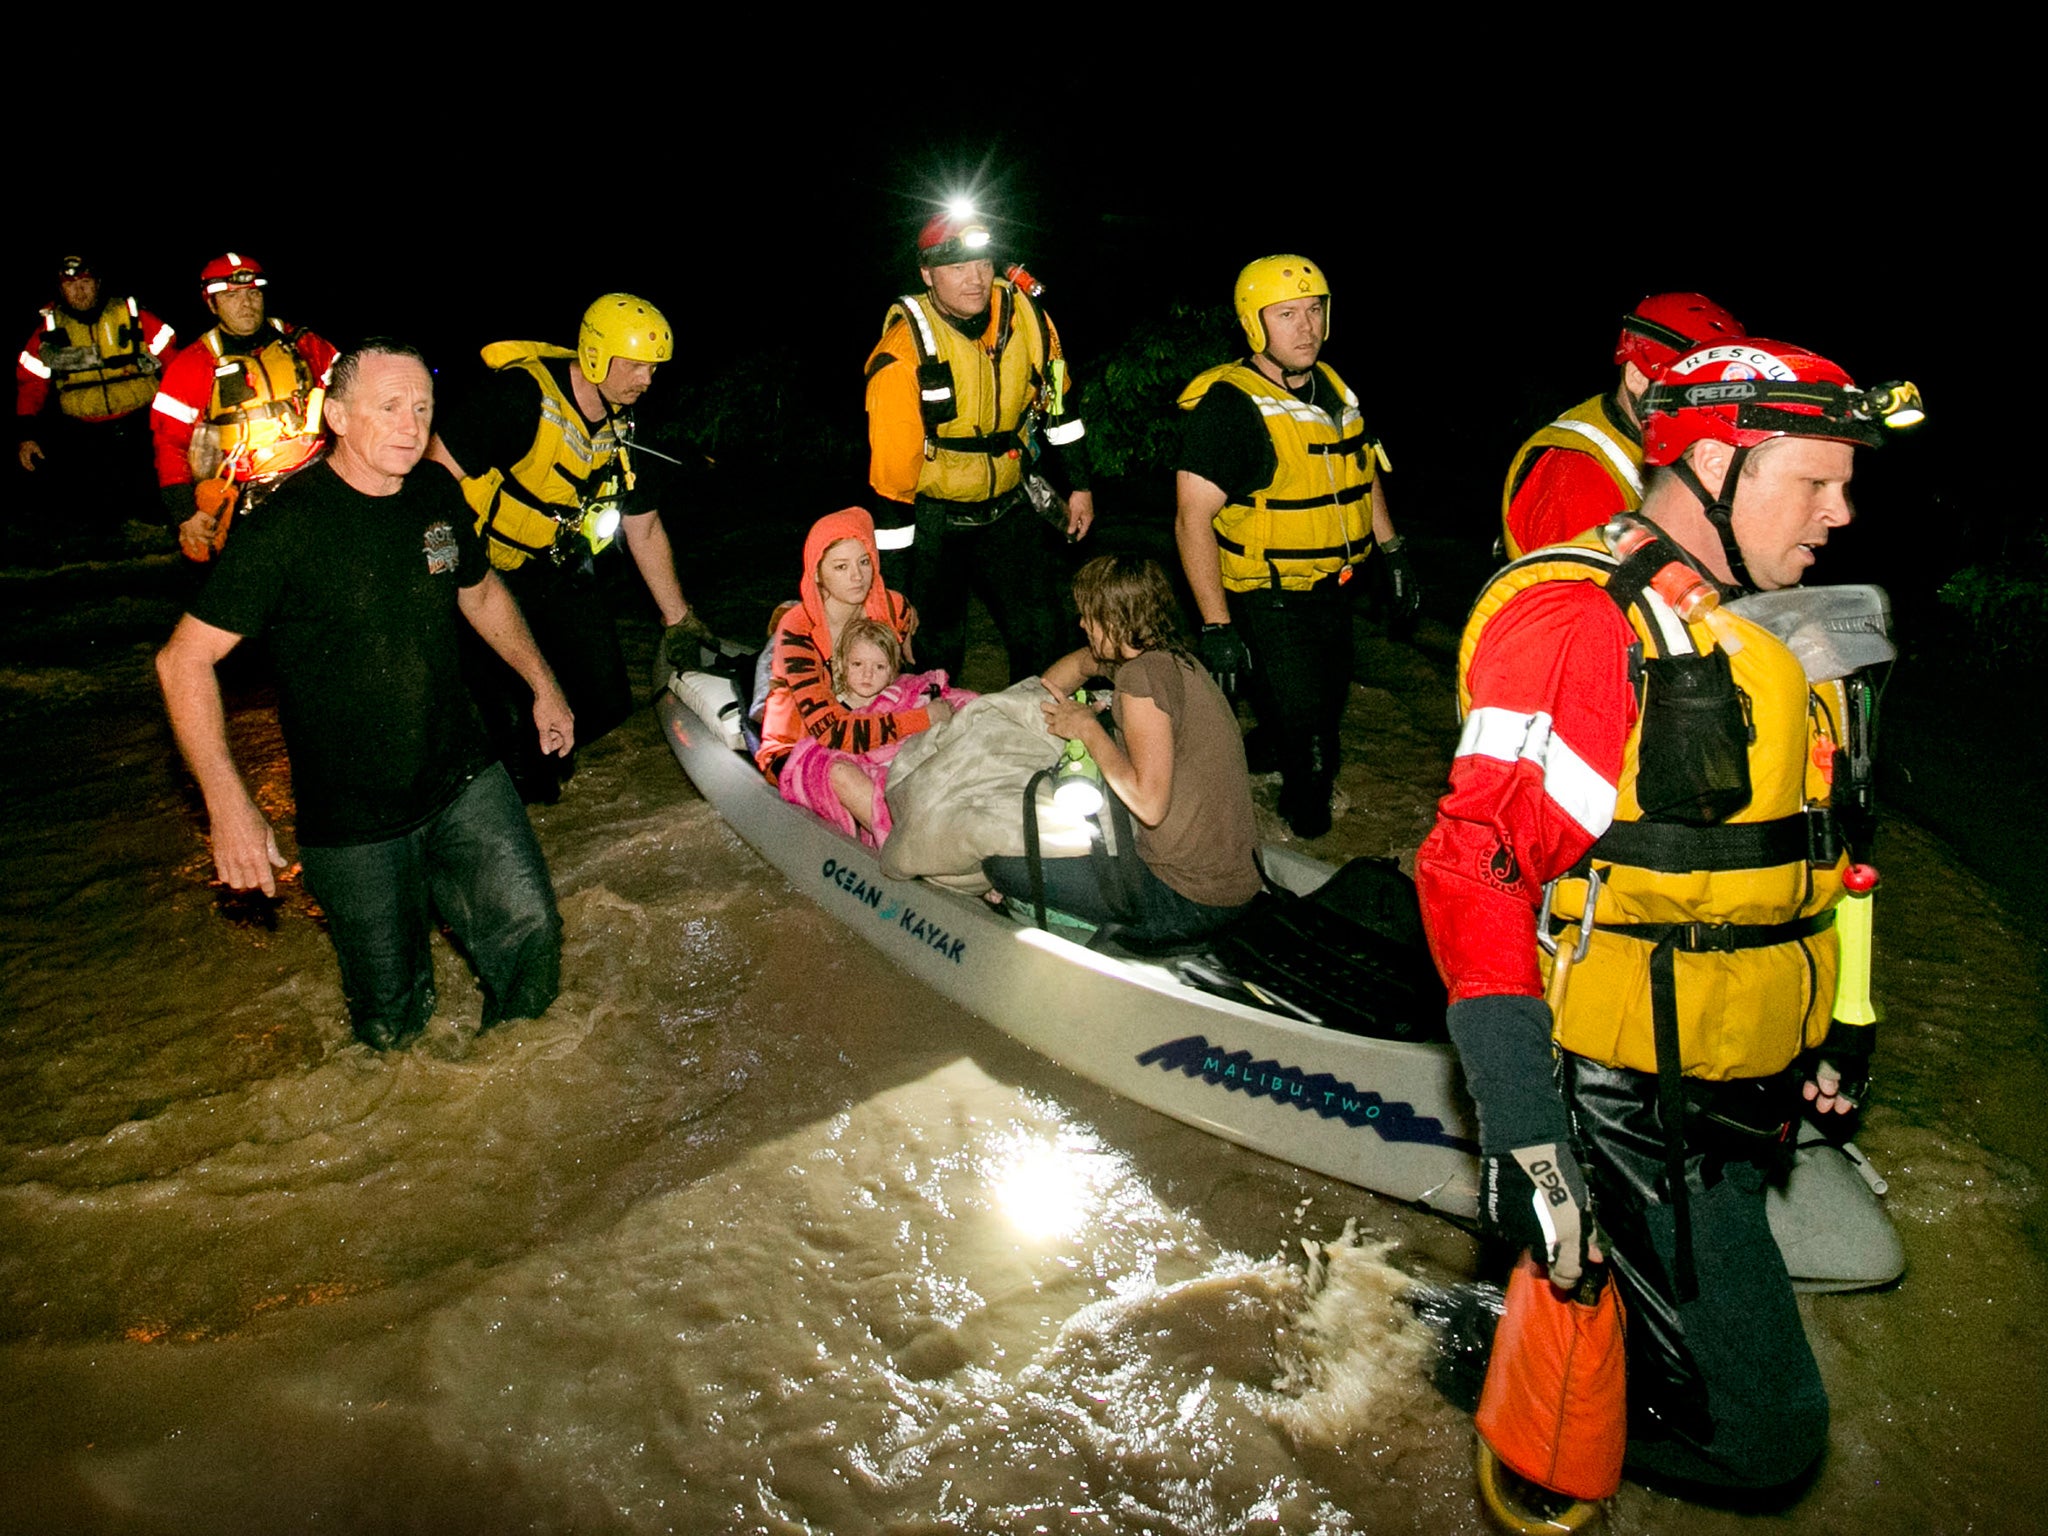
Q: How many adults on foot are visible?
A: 8